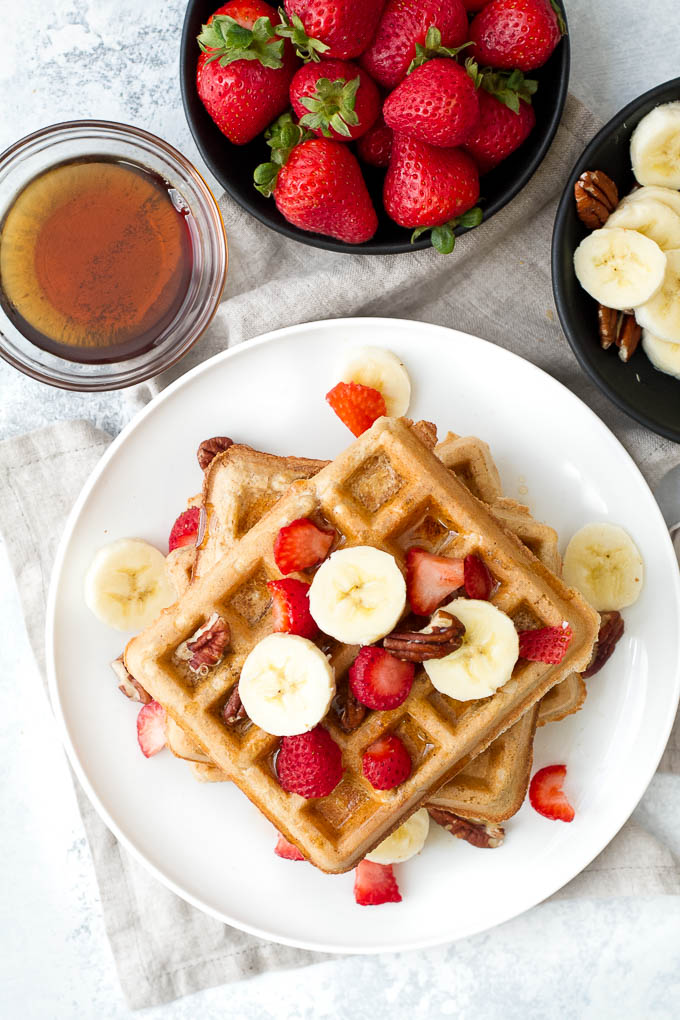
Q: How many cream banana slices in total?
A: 13